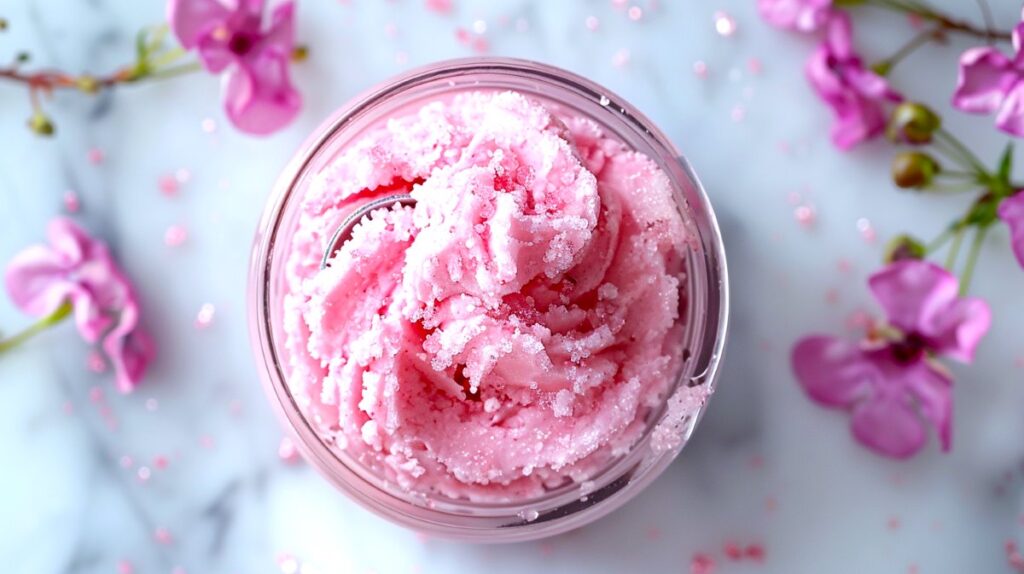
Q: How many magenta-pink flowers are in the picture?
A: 7